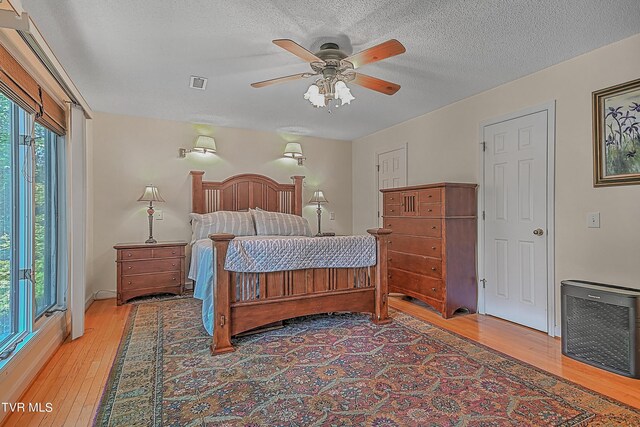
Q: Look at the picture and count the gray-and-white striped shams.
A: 2